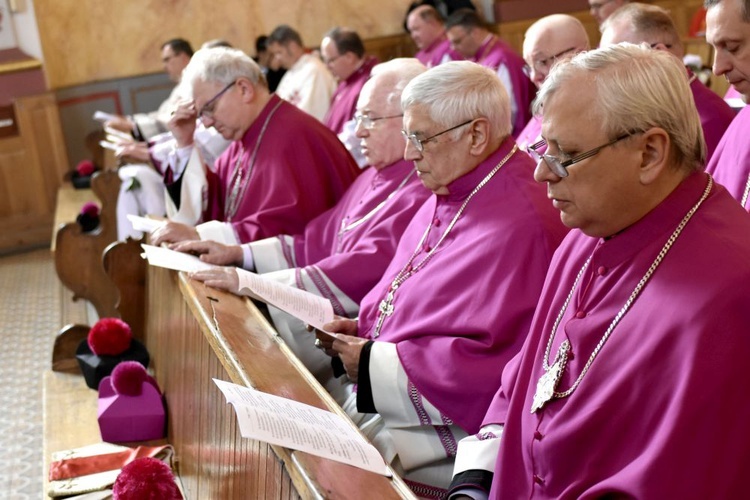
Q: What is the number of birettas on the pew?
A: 5